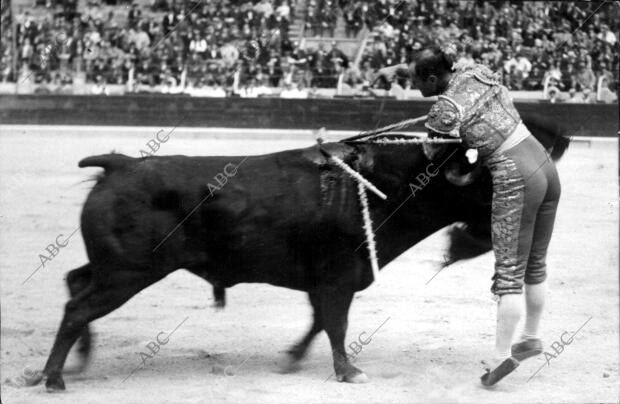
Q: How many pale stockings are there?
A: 2